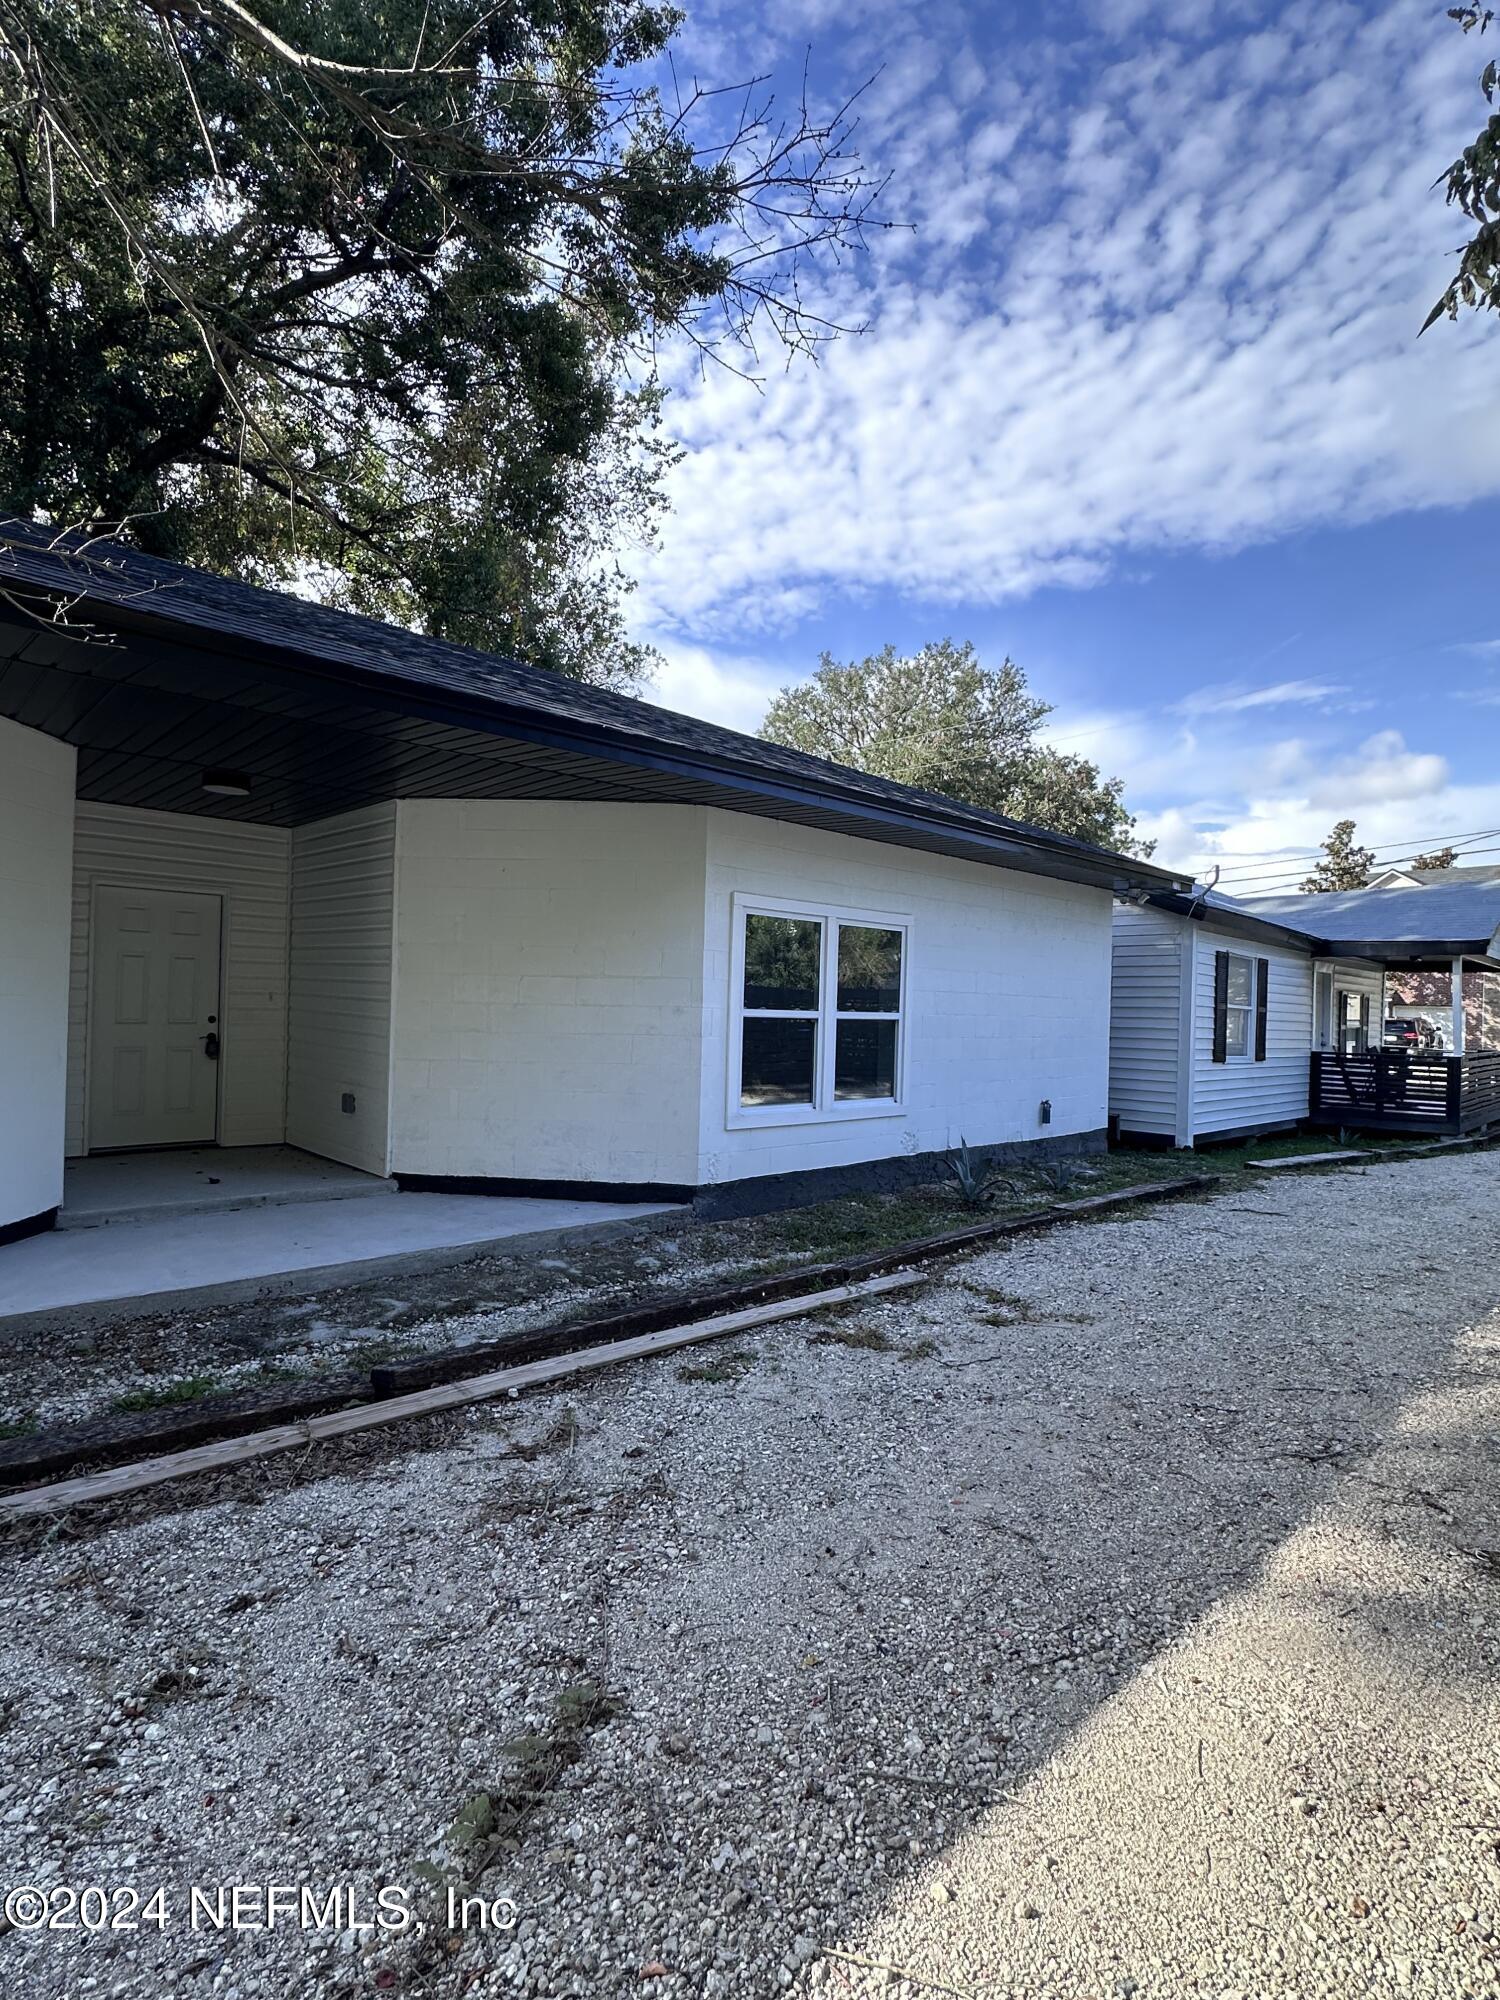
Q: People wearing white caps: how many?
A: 0